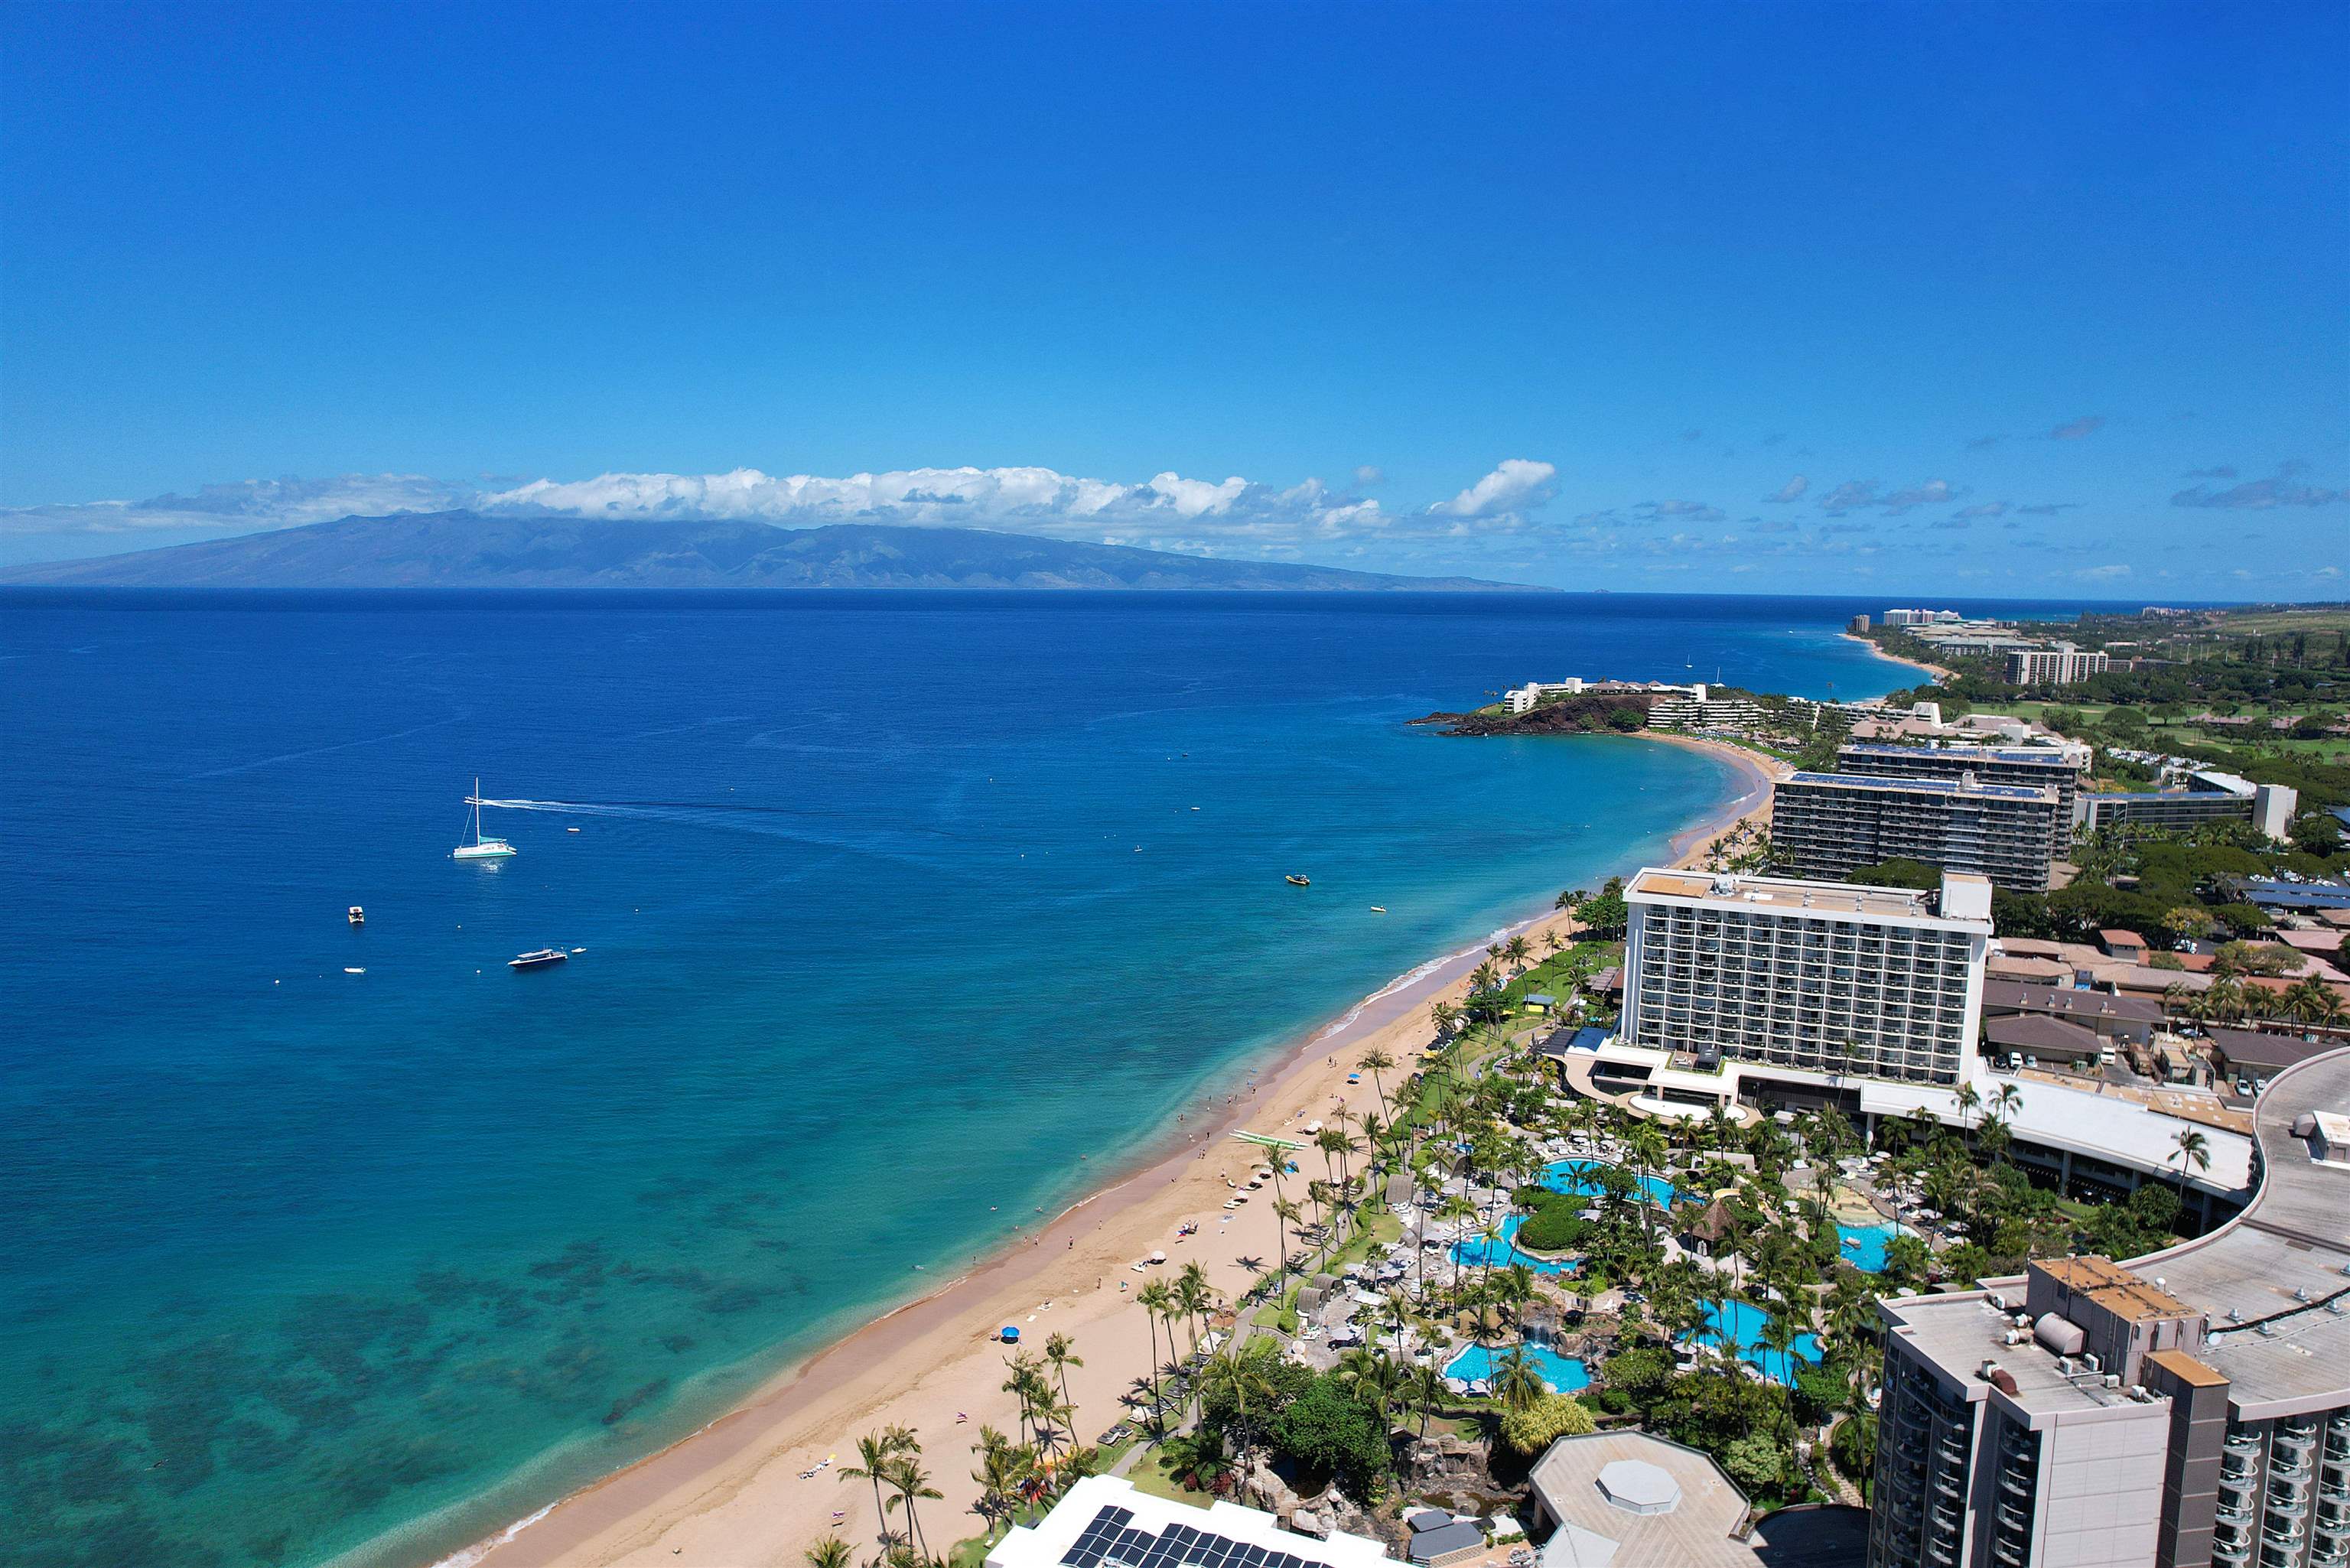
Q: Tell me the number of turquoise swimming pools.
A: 5